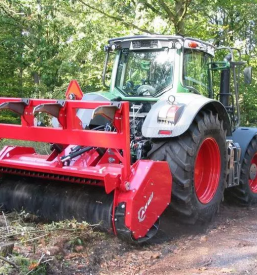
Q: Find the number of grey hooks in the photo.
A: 3